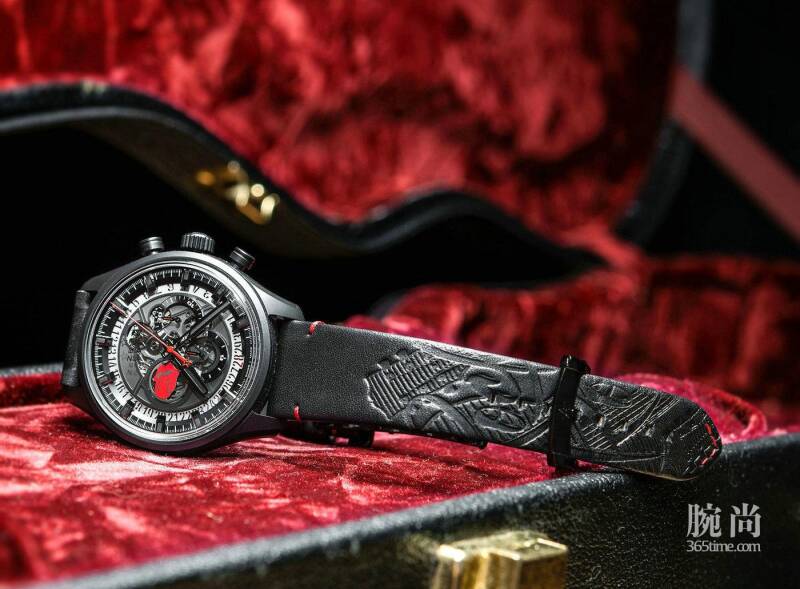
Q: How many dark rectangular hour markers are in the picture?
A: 11